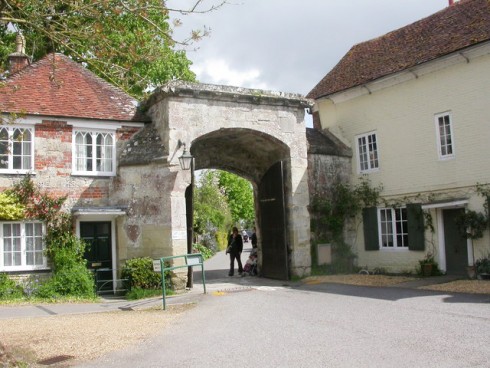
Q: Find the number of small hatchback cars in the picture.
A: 0